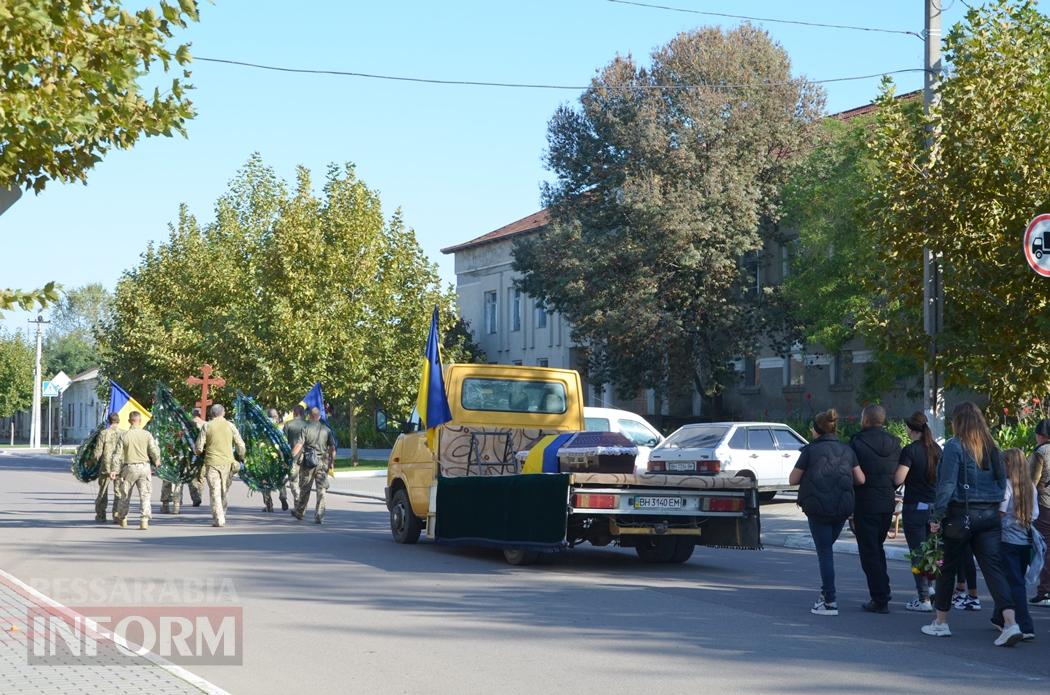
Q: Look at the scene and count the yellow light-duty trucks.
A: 1